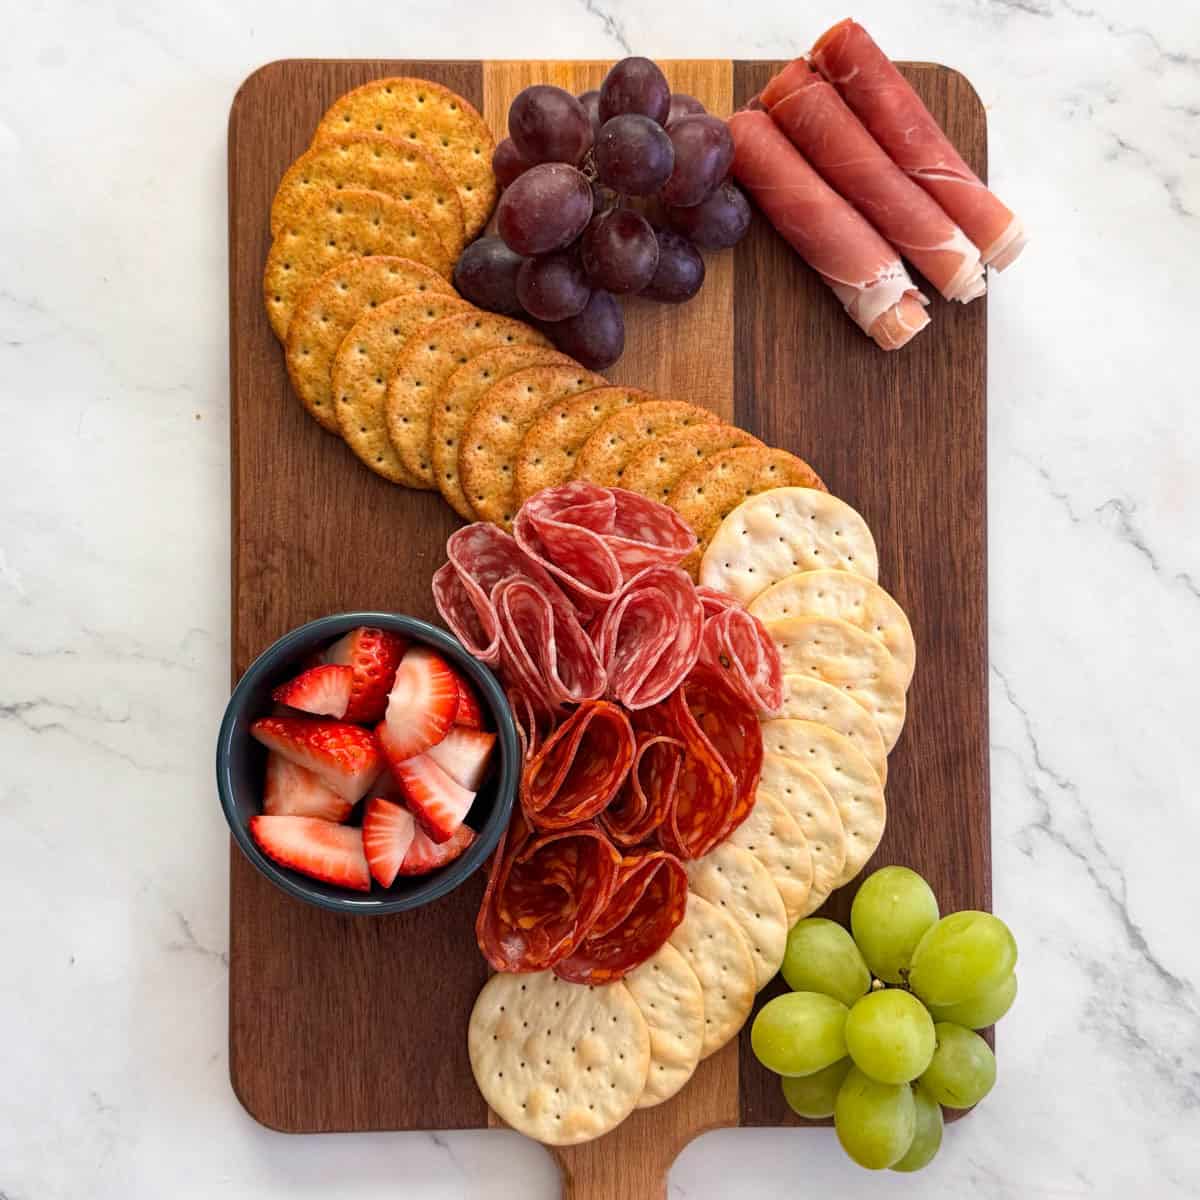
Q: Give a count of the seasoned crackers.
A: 12